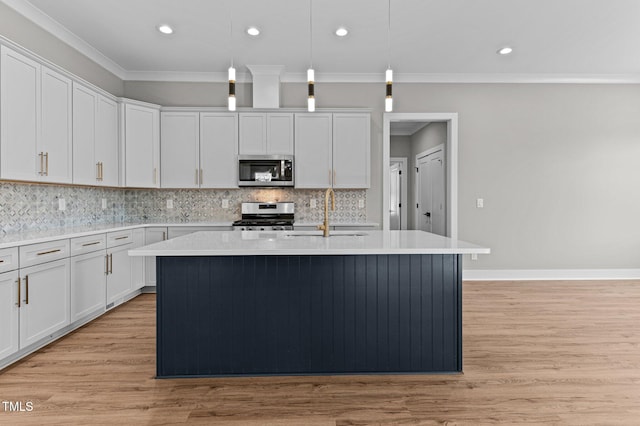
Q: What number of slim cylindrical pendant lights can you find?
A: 3